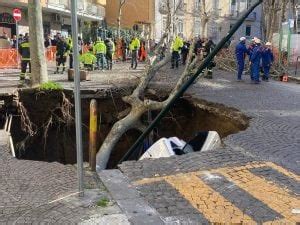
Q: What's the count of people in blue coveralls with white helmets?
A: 4